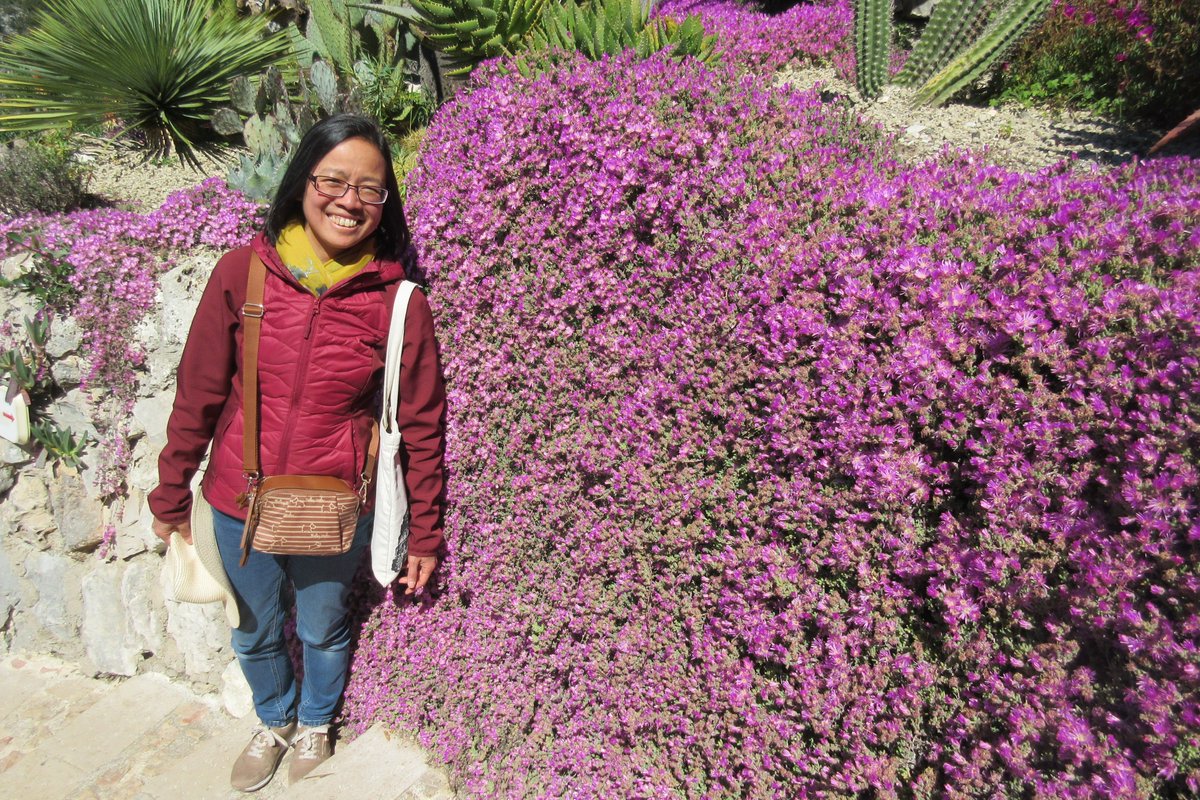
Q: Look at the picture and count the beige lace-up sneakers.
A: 2